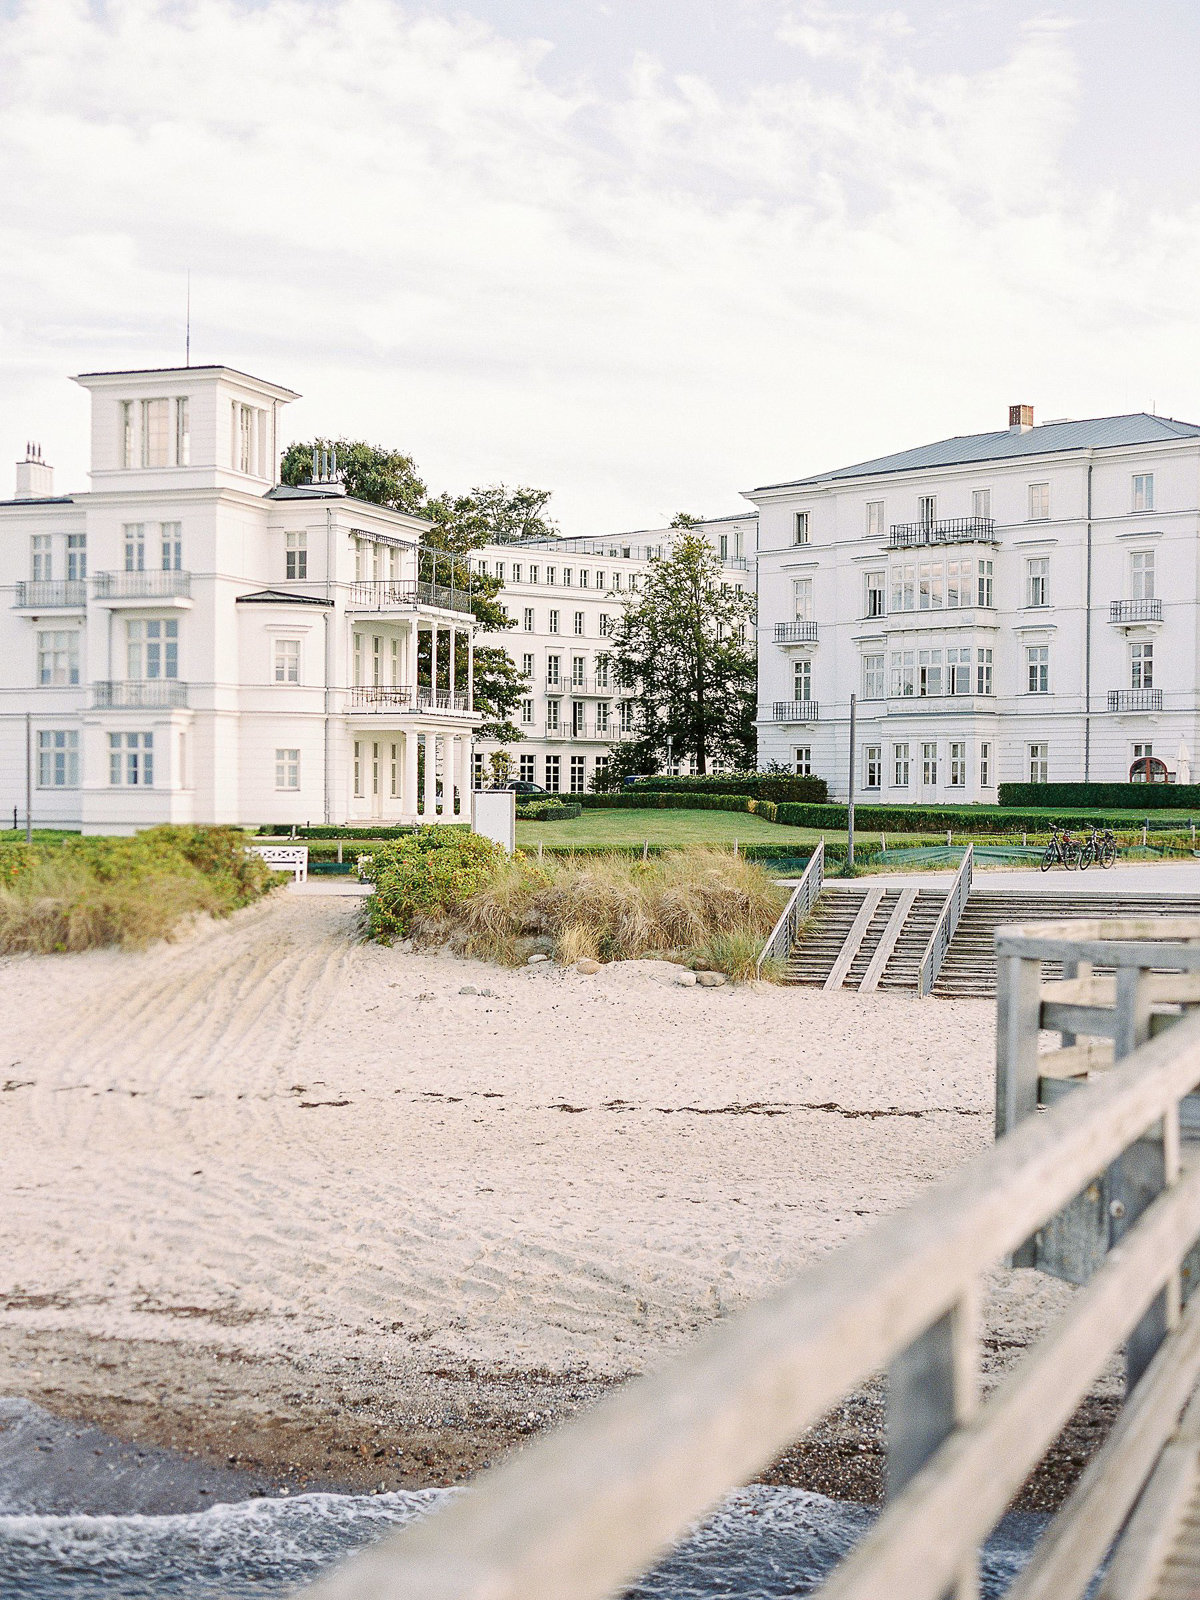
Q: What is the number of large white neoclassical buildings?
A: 3